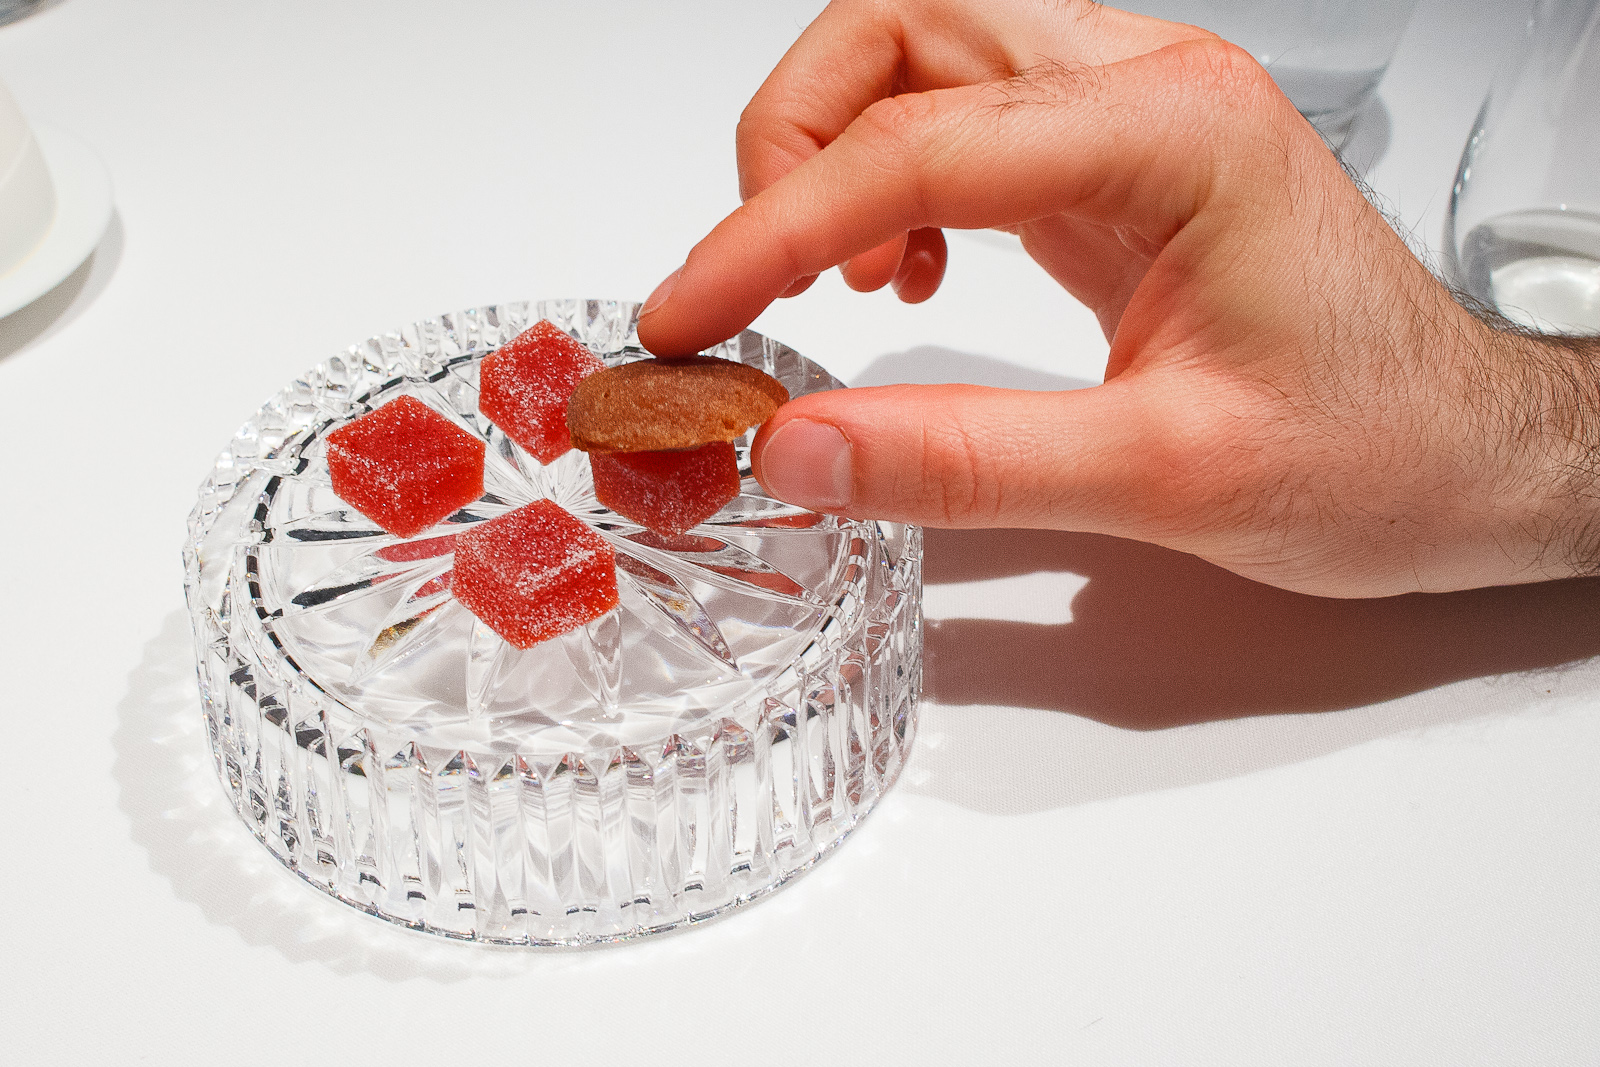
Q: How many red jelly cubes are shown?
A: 4